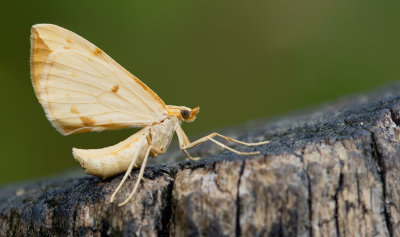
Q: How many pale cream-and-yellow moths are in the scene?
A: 1